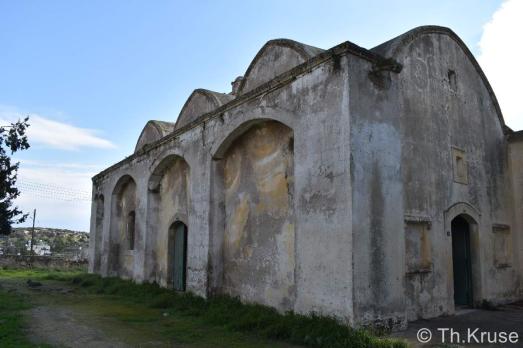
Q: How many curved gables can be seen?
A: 4